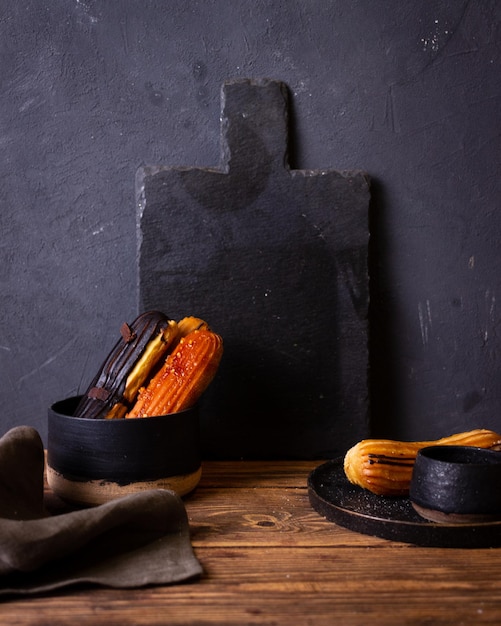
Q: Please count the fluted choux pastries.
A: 4